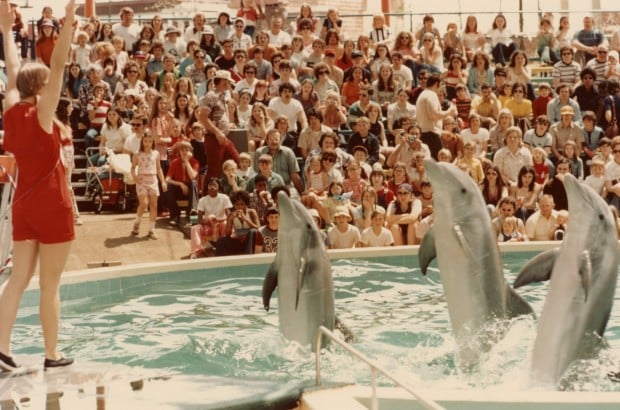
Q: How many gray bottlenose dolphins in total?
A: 3